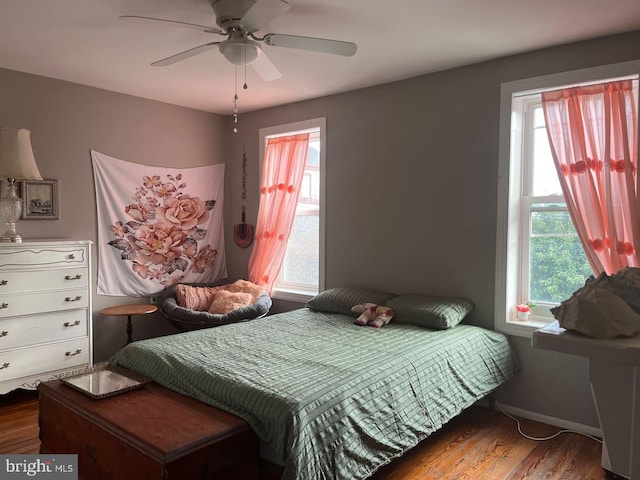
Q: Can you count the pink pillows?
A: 3